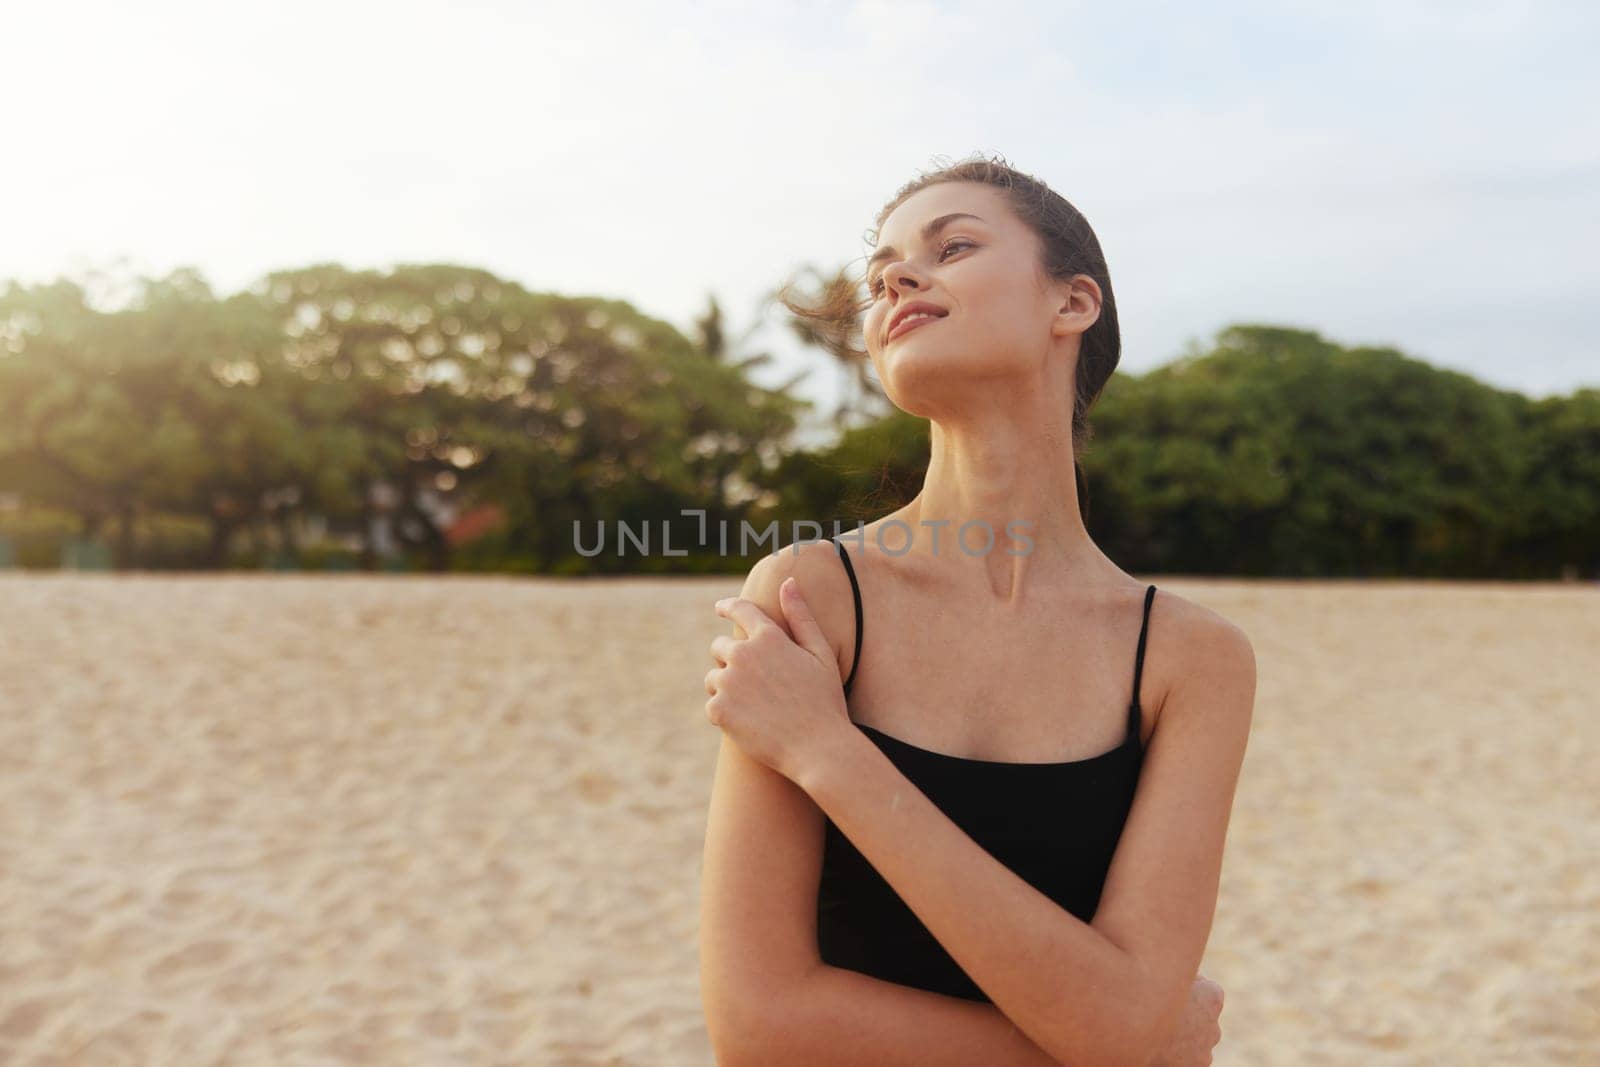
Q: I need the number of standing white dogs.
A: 0